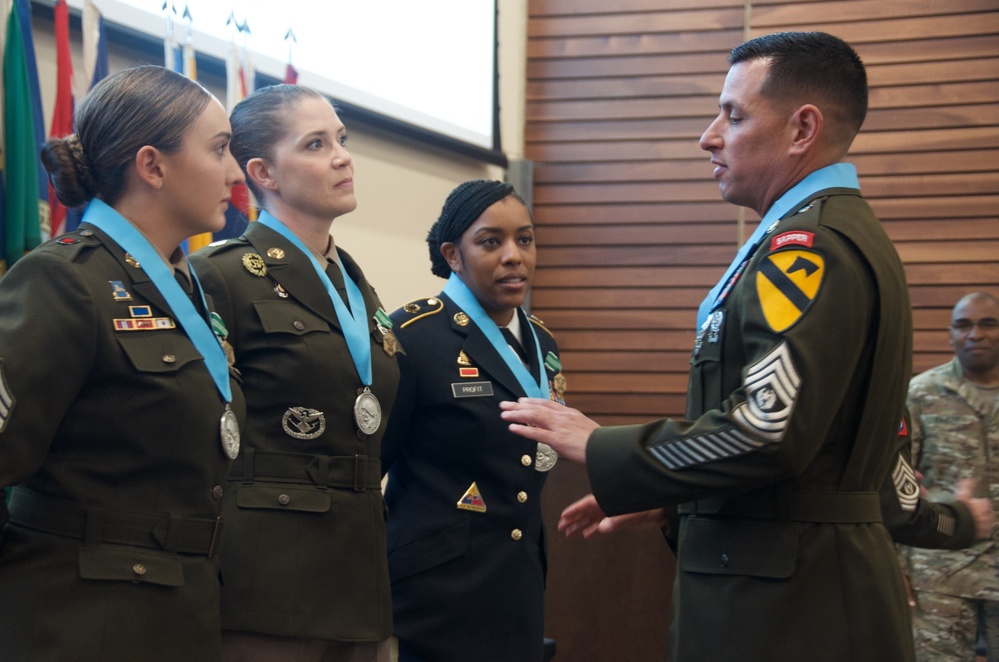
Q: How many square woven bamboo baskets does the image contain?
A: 0